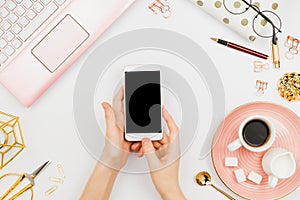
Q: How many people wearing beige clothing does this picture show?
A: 0